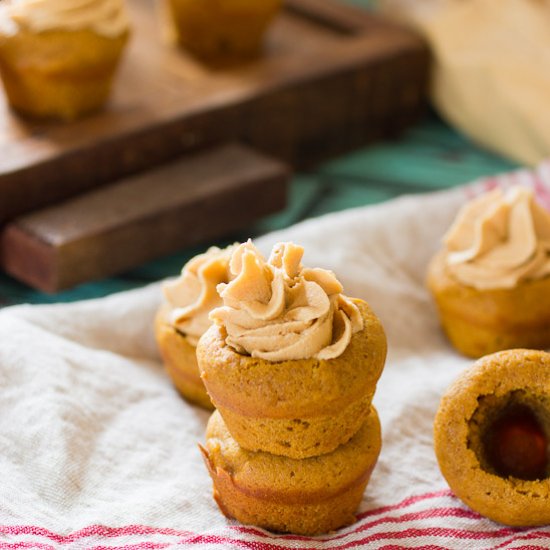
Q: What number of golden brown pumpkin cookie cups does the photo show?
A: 7